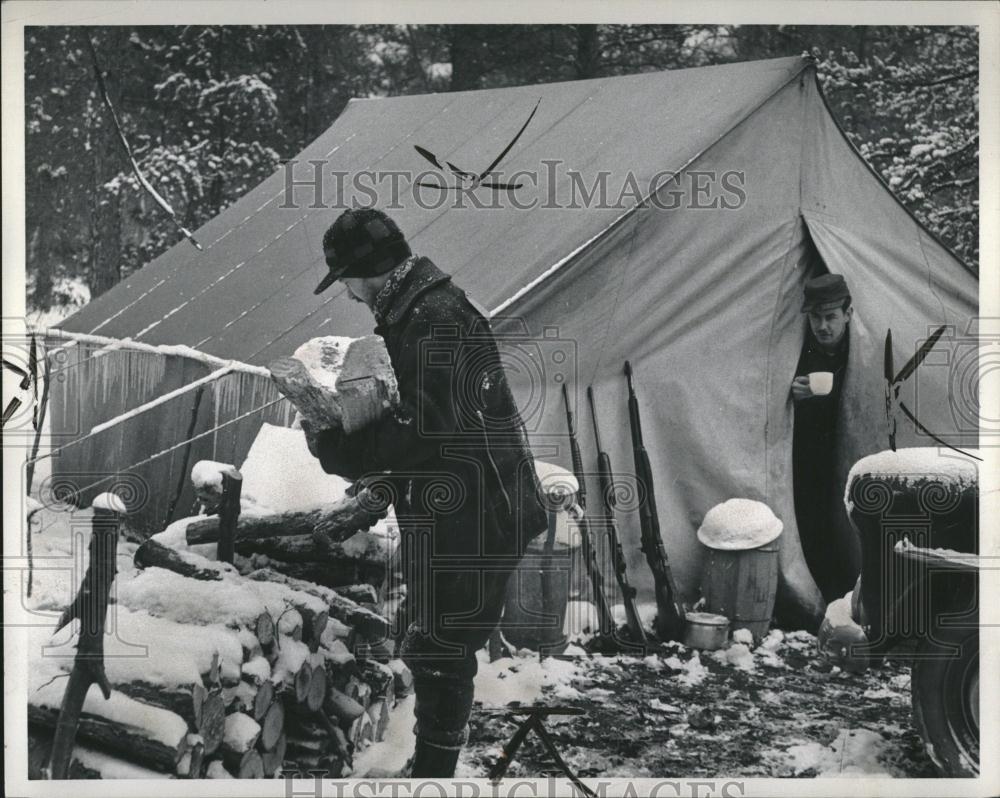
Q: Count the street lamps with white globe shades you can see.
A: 0